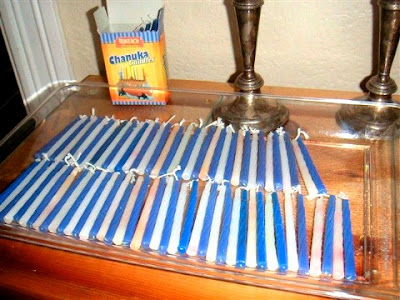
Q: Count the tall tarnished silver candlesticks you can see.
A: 2